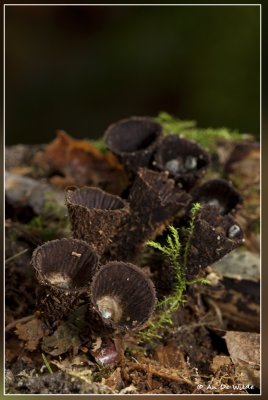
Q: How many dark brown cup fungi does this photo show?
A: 8